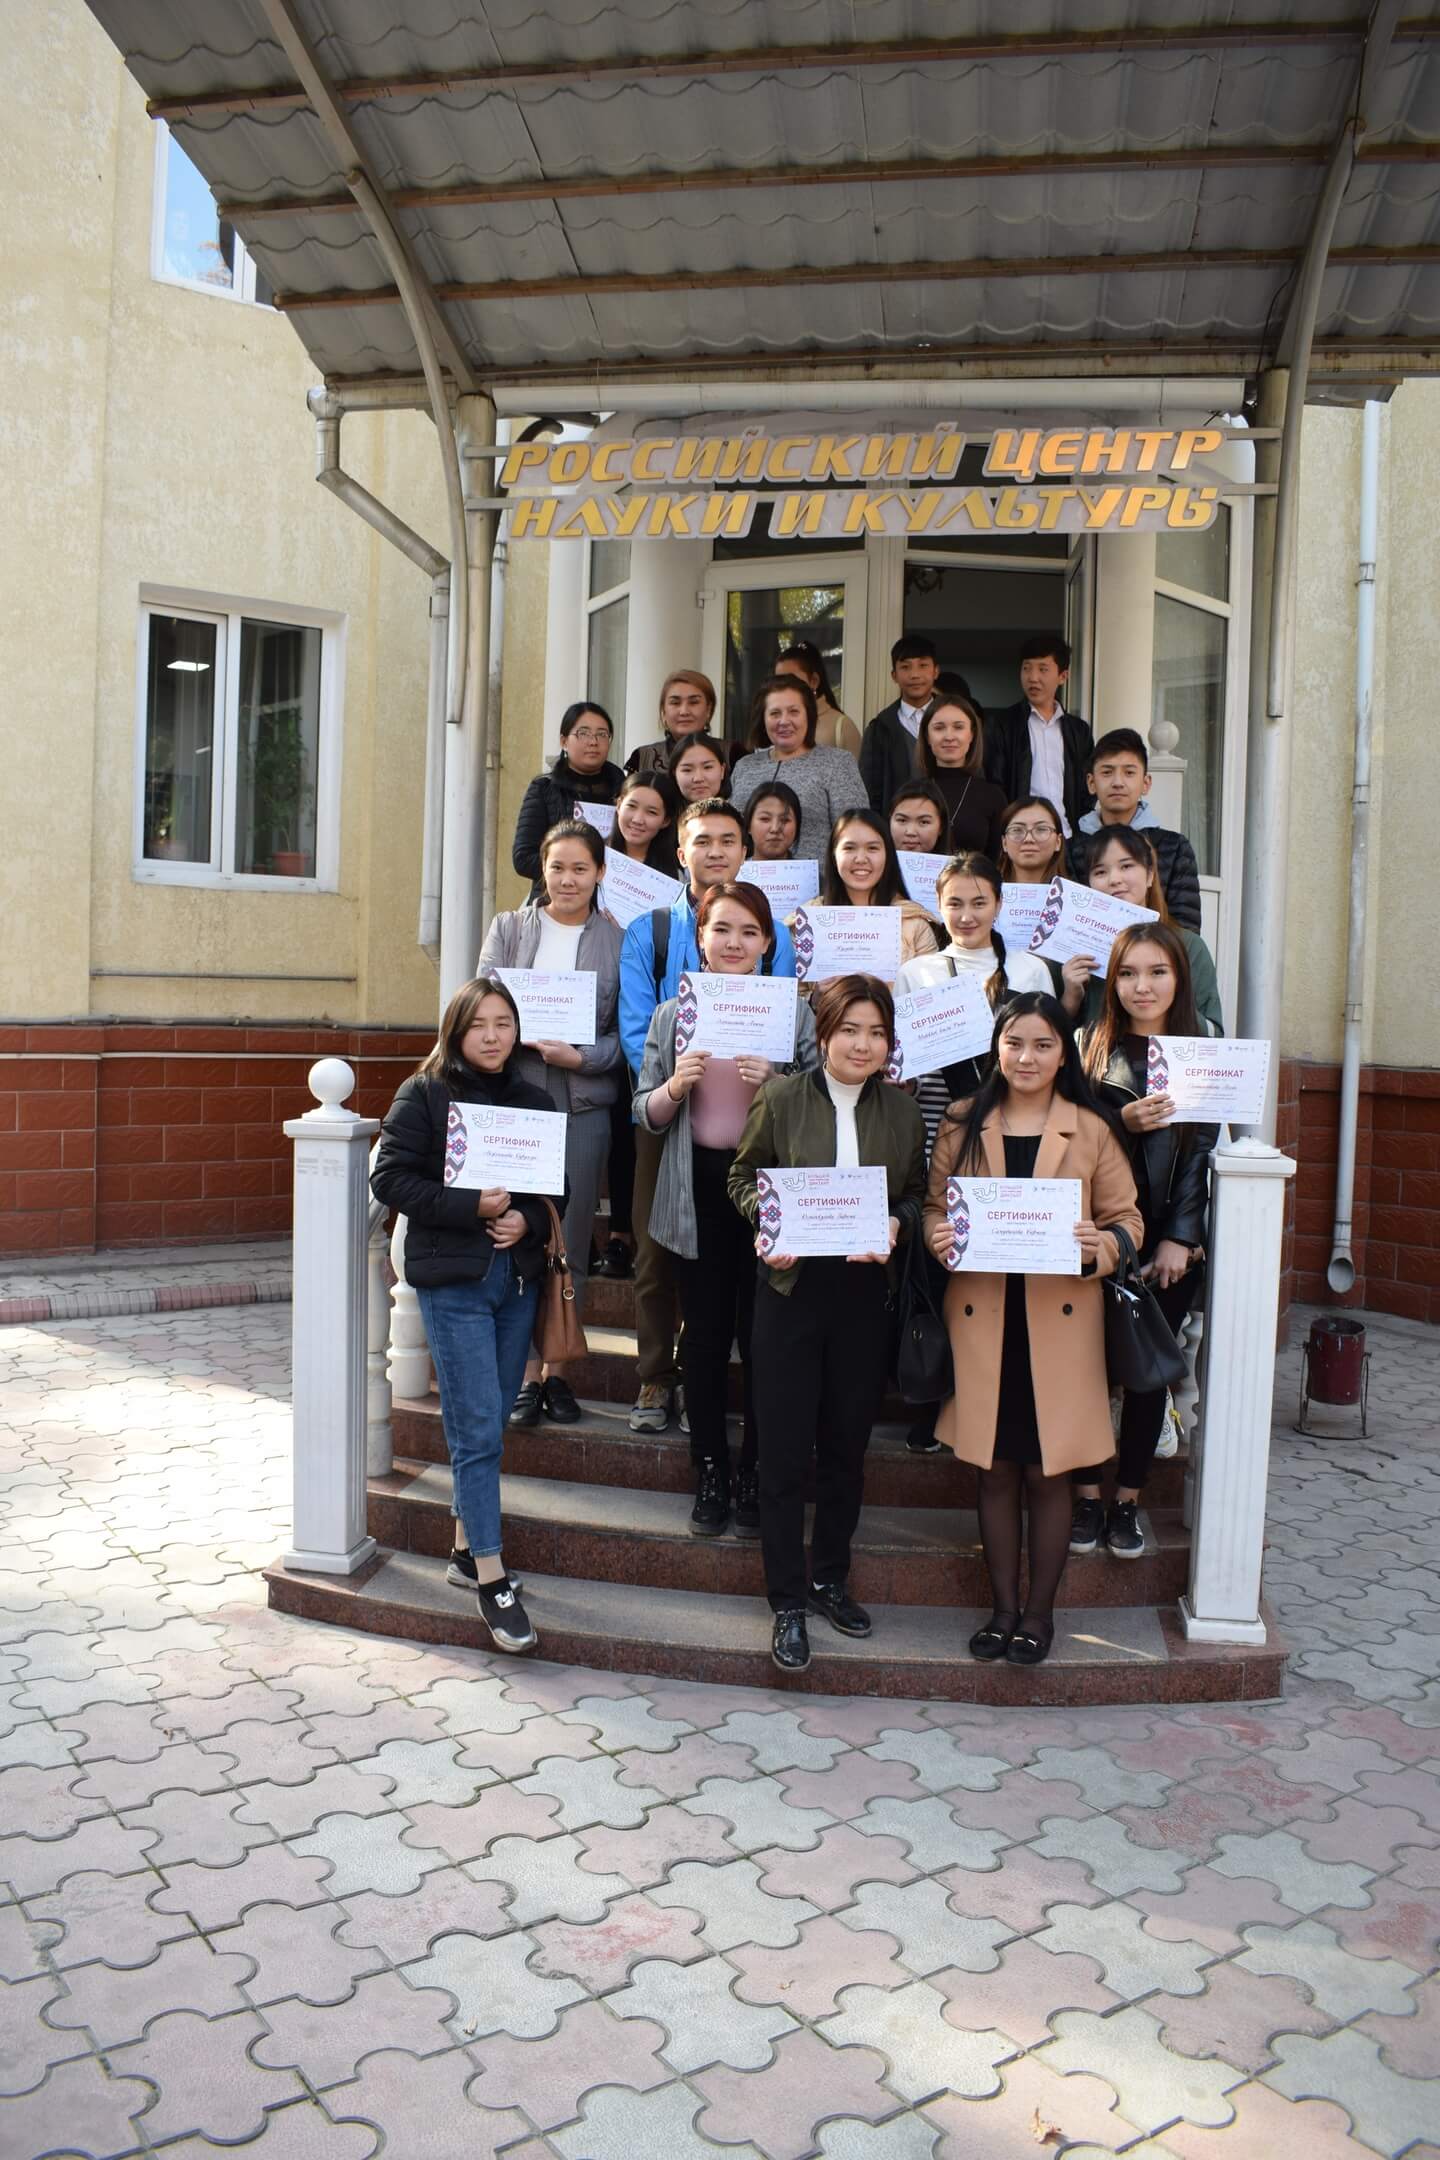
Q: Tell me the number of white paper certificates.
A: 14